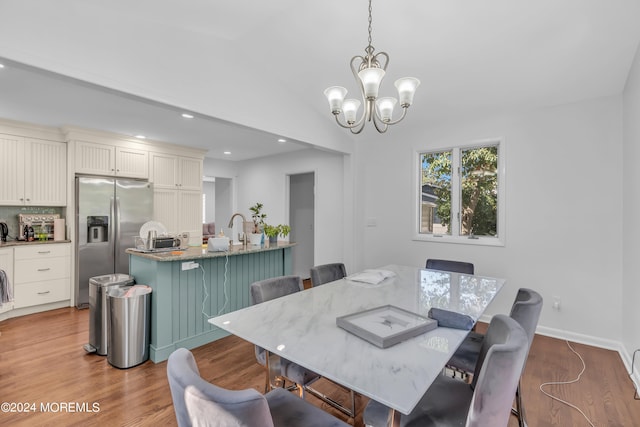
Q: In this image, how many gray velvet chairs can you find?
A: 6